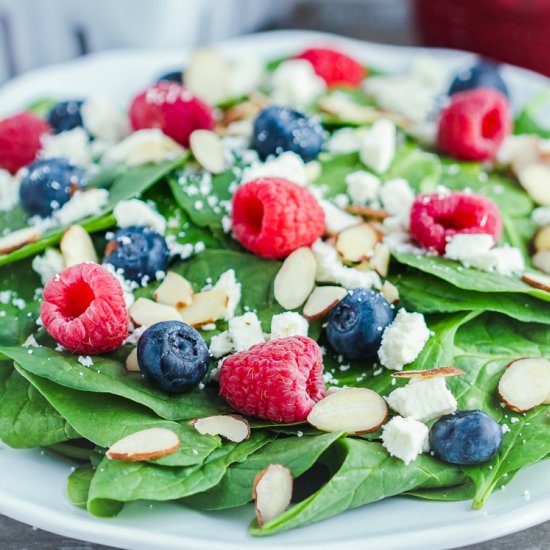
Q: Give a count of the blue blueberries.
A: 9